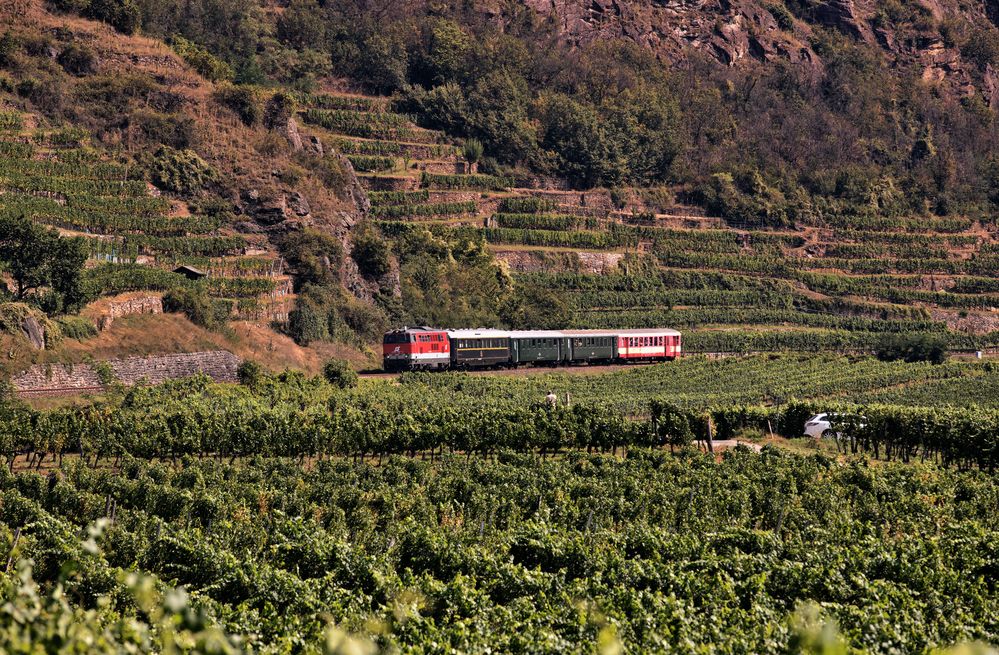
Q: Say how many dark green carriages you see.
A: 2